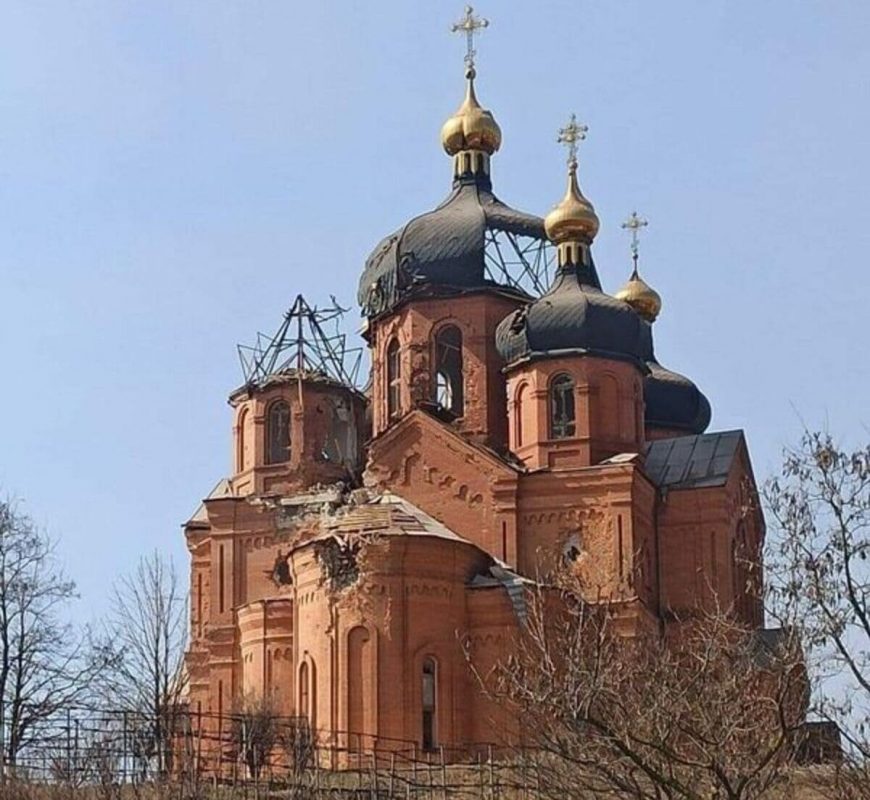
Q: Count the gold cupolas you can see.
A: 3